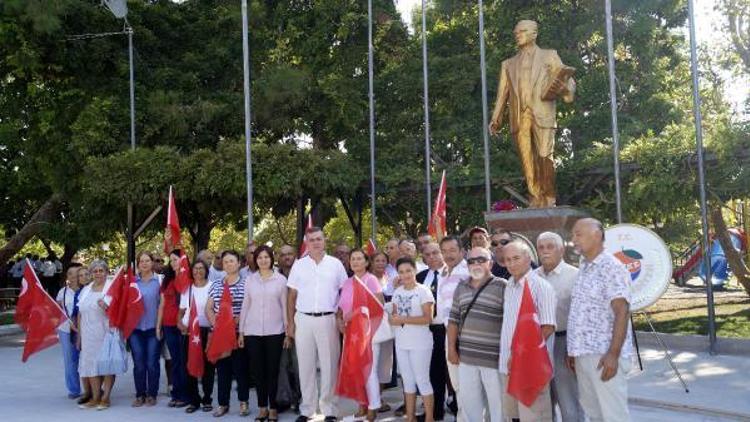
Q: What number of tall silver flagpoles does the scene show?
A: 6